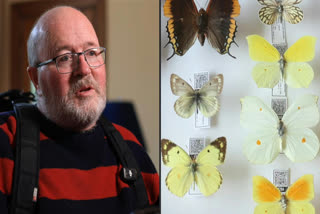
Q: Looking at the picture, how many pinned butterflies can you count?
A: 7